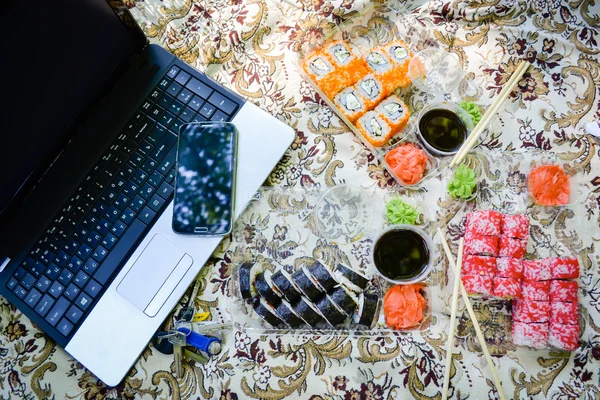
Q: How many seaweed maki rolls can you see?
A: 12